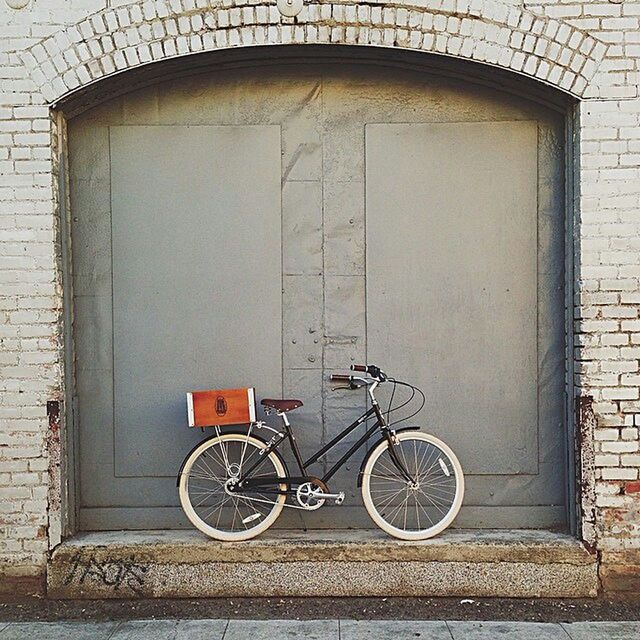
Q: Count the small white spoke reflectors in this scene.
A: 2